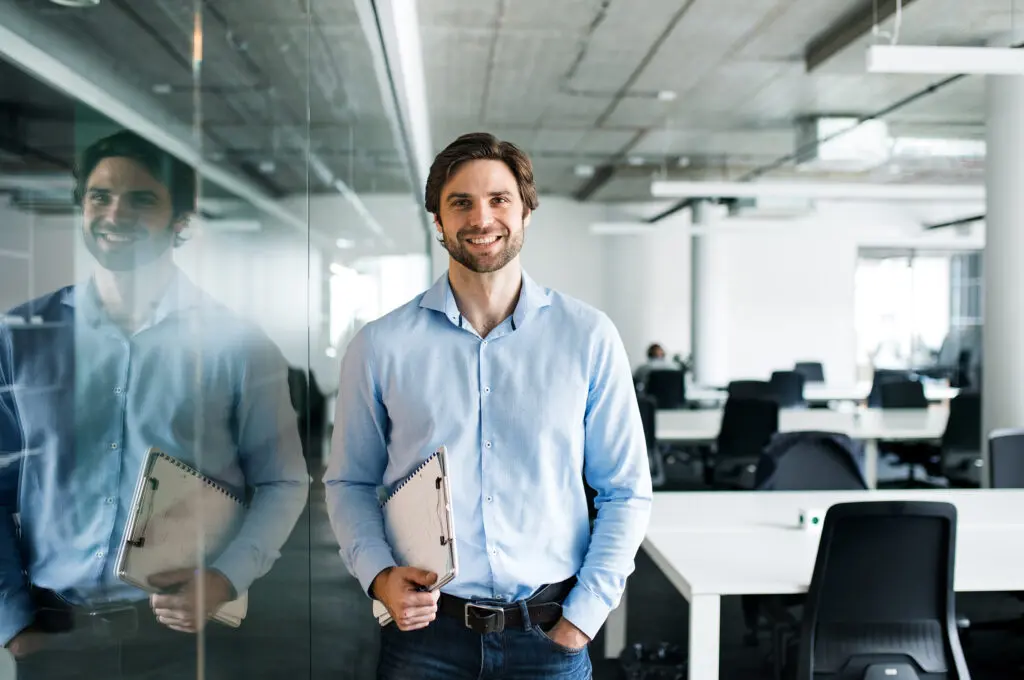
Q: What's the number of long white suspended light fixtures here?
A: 3